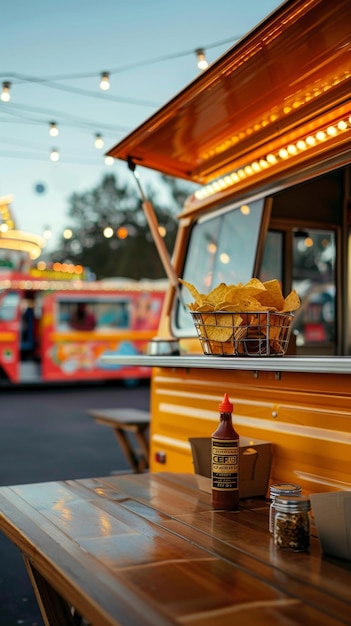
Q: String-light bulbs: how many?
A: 7